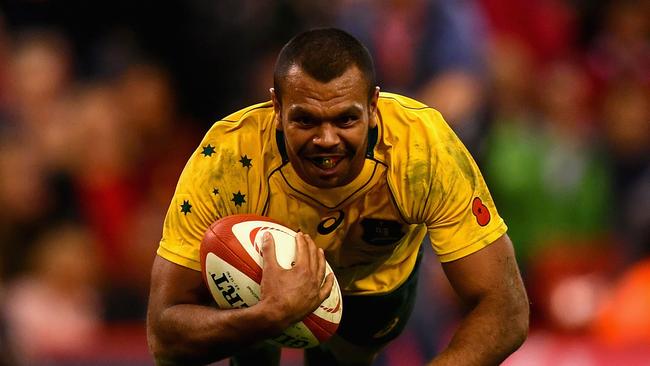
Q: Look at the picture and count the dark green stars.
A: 5